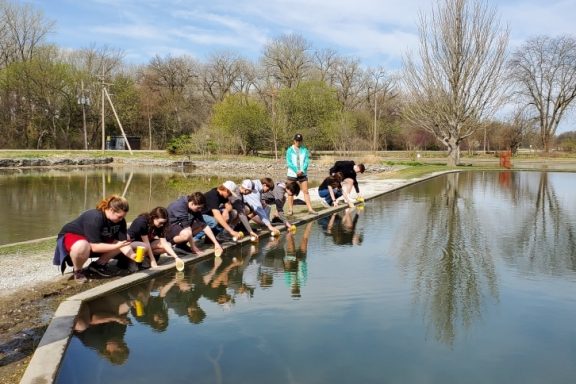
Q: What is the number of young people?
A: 10